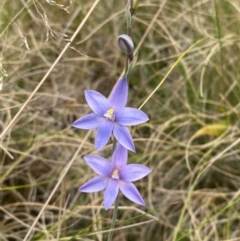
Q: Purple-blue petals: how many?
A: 12